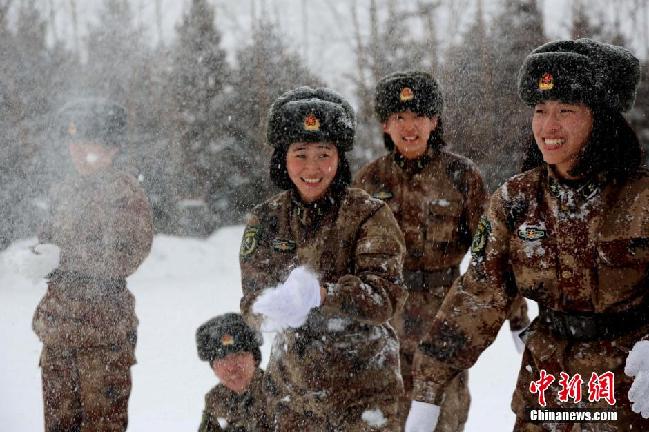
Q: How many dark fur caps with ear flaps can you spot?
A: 5